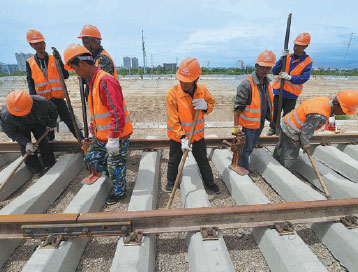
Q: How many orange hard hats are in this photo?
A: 8